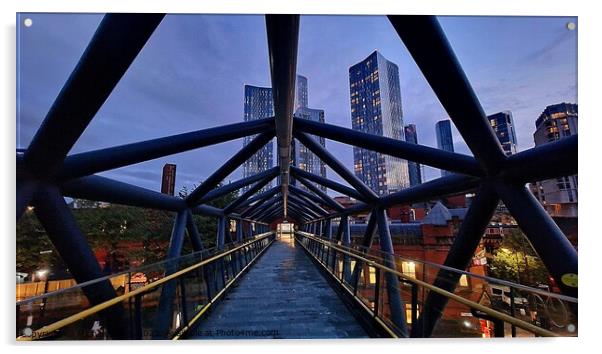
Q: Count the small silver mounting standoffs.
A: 4